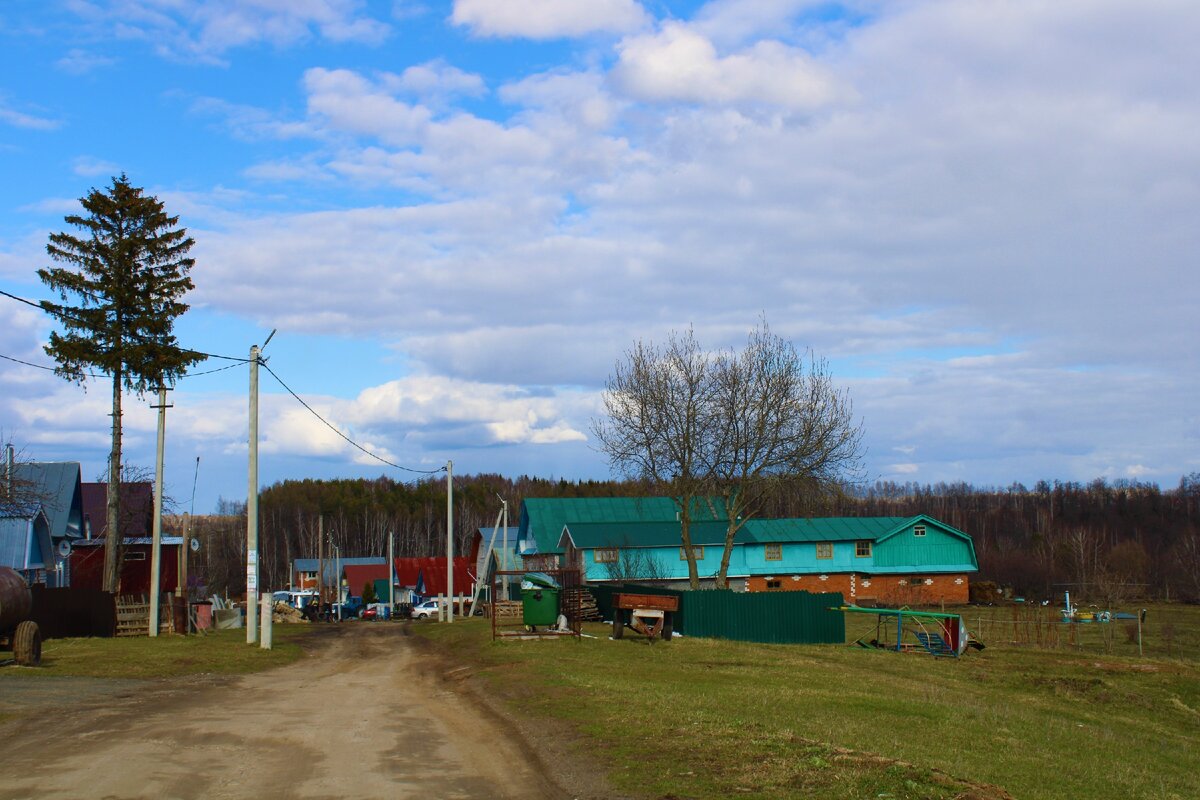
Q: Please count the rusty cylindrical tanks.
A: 1